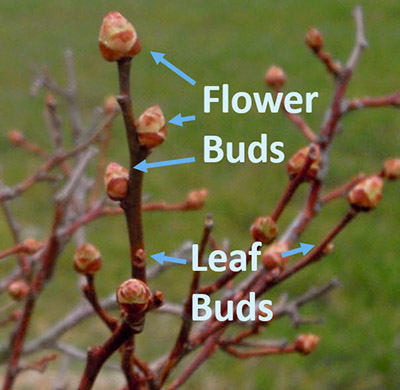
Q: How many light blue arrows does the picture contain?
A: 5